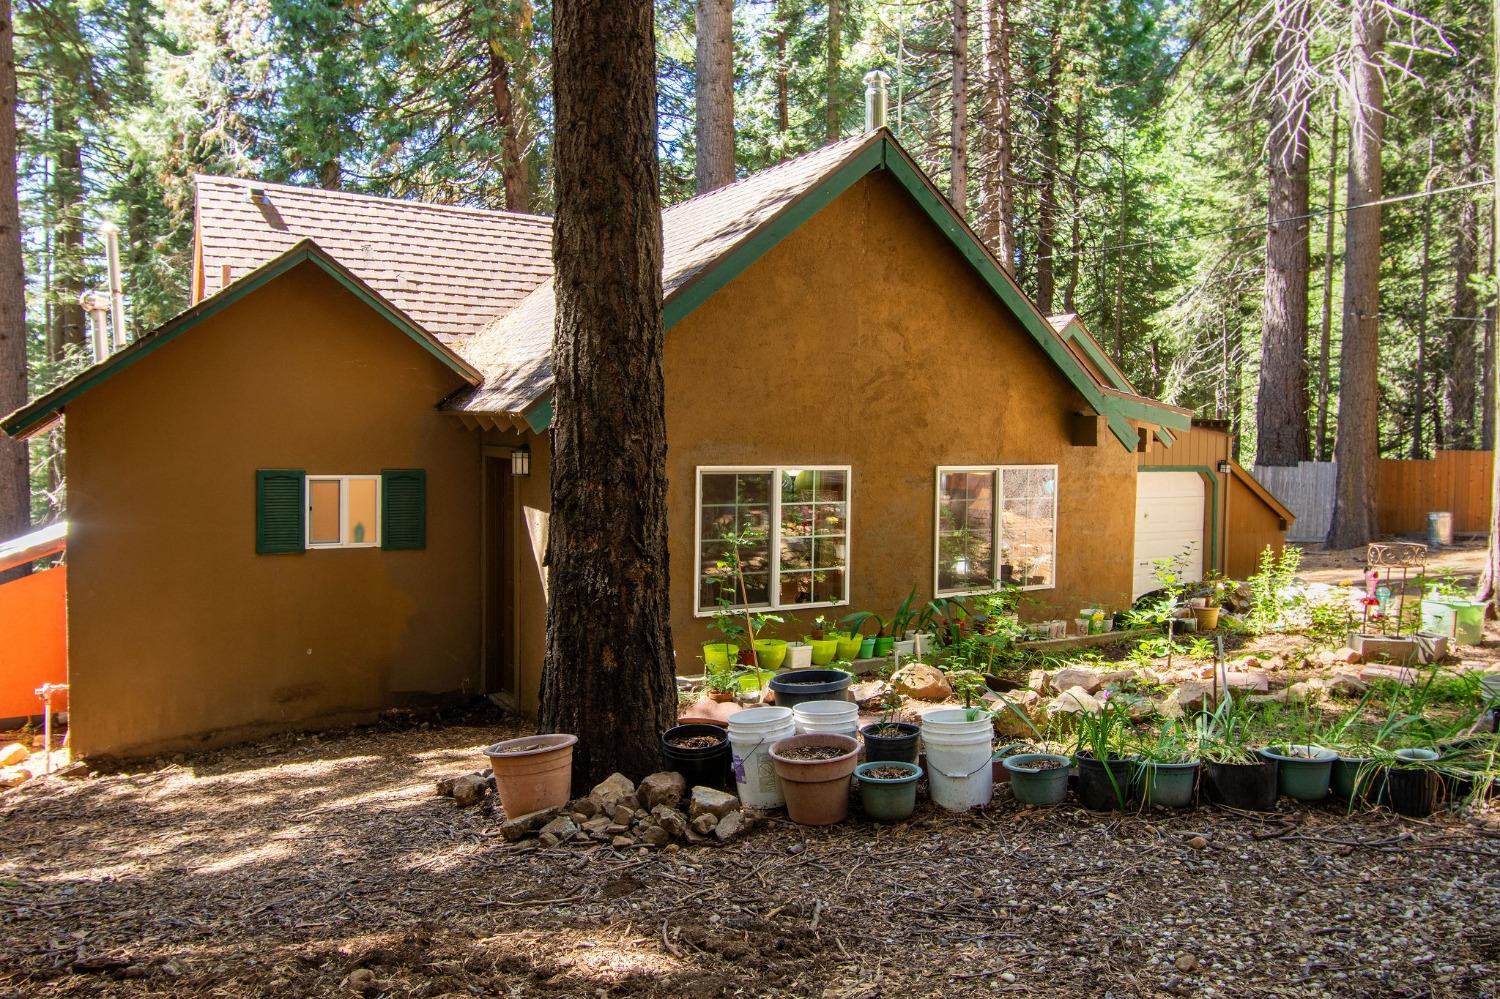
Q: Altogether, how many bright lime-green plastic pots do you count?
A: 5